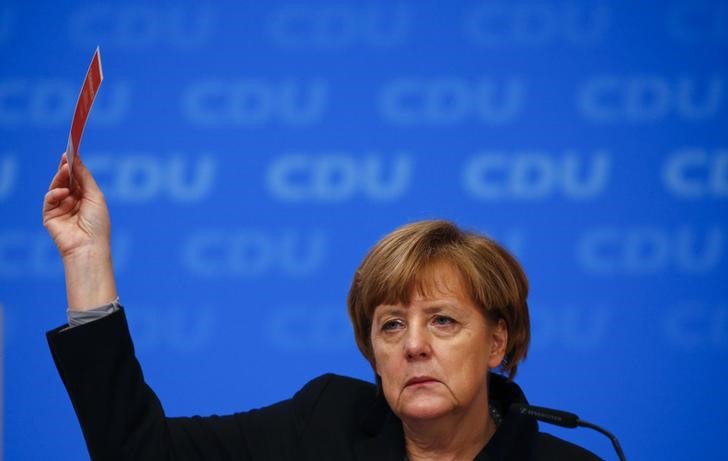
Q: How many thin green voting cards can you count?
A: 0